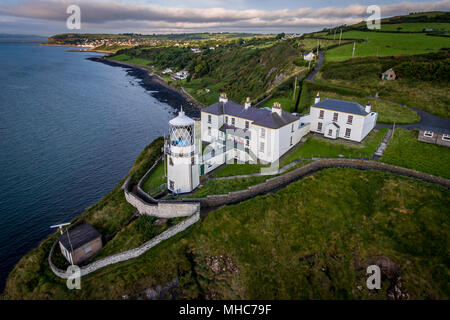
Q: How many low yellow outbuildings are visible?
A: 0